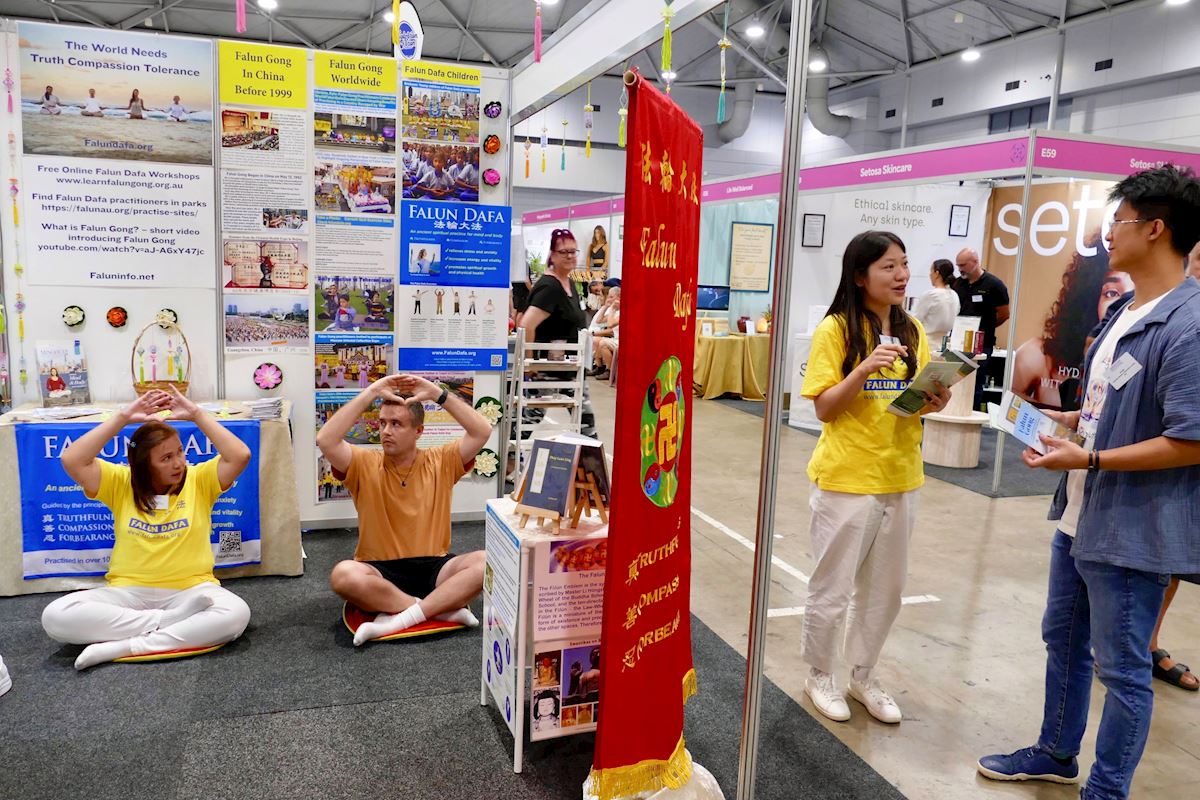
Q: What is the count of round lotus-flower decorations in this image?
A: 9